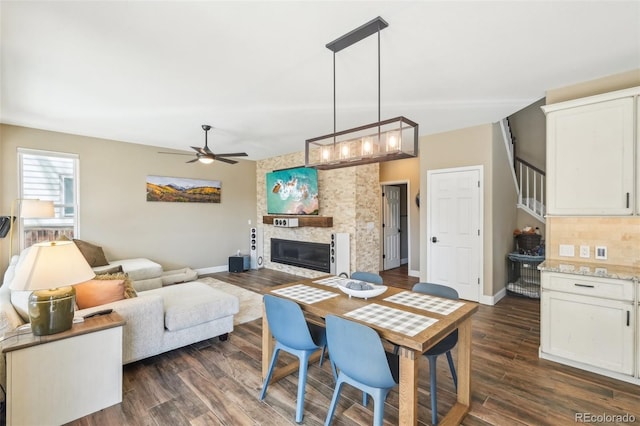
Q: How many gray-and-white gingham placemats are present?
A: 4